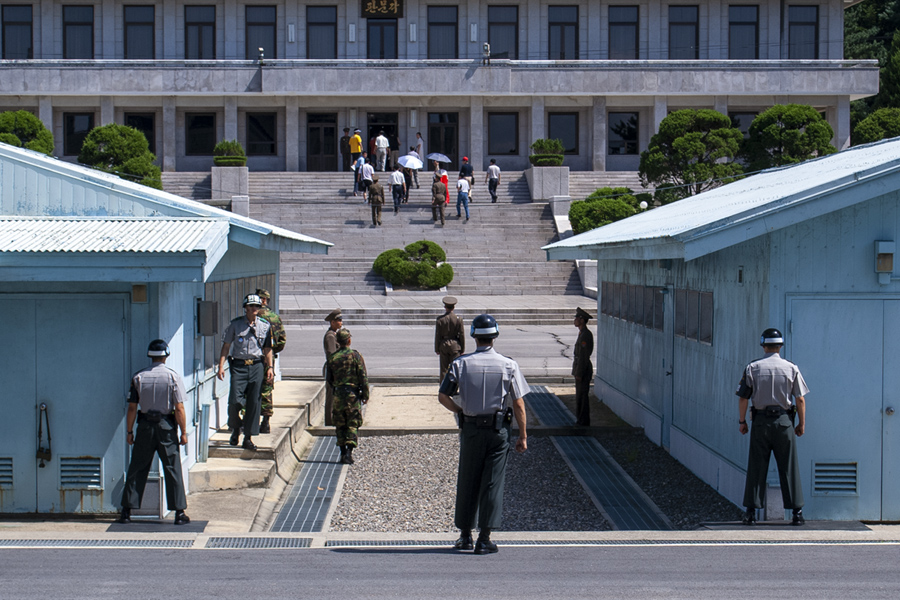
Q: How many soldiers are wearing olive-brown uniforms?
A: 6